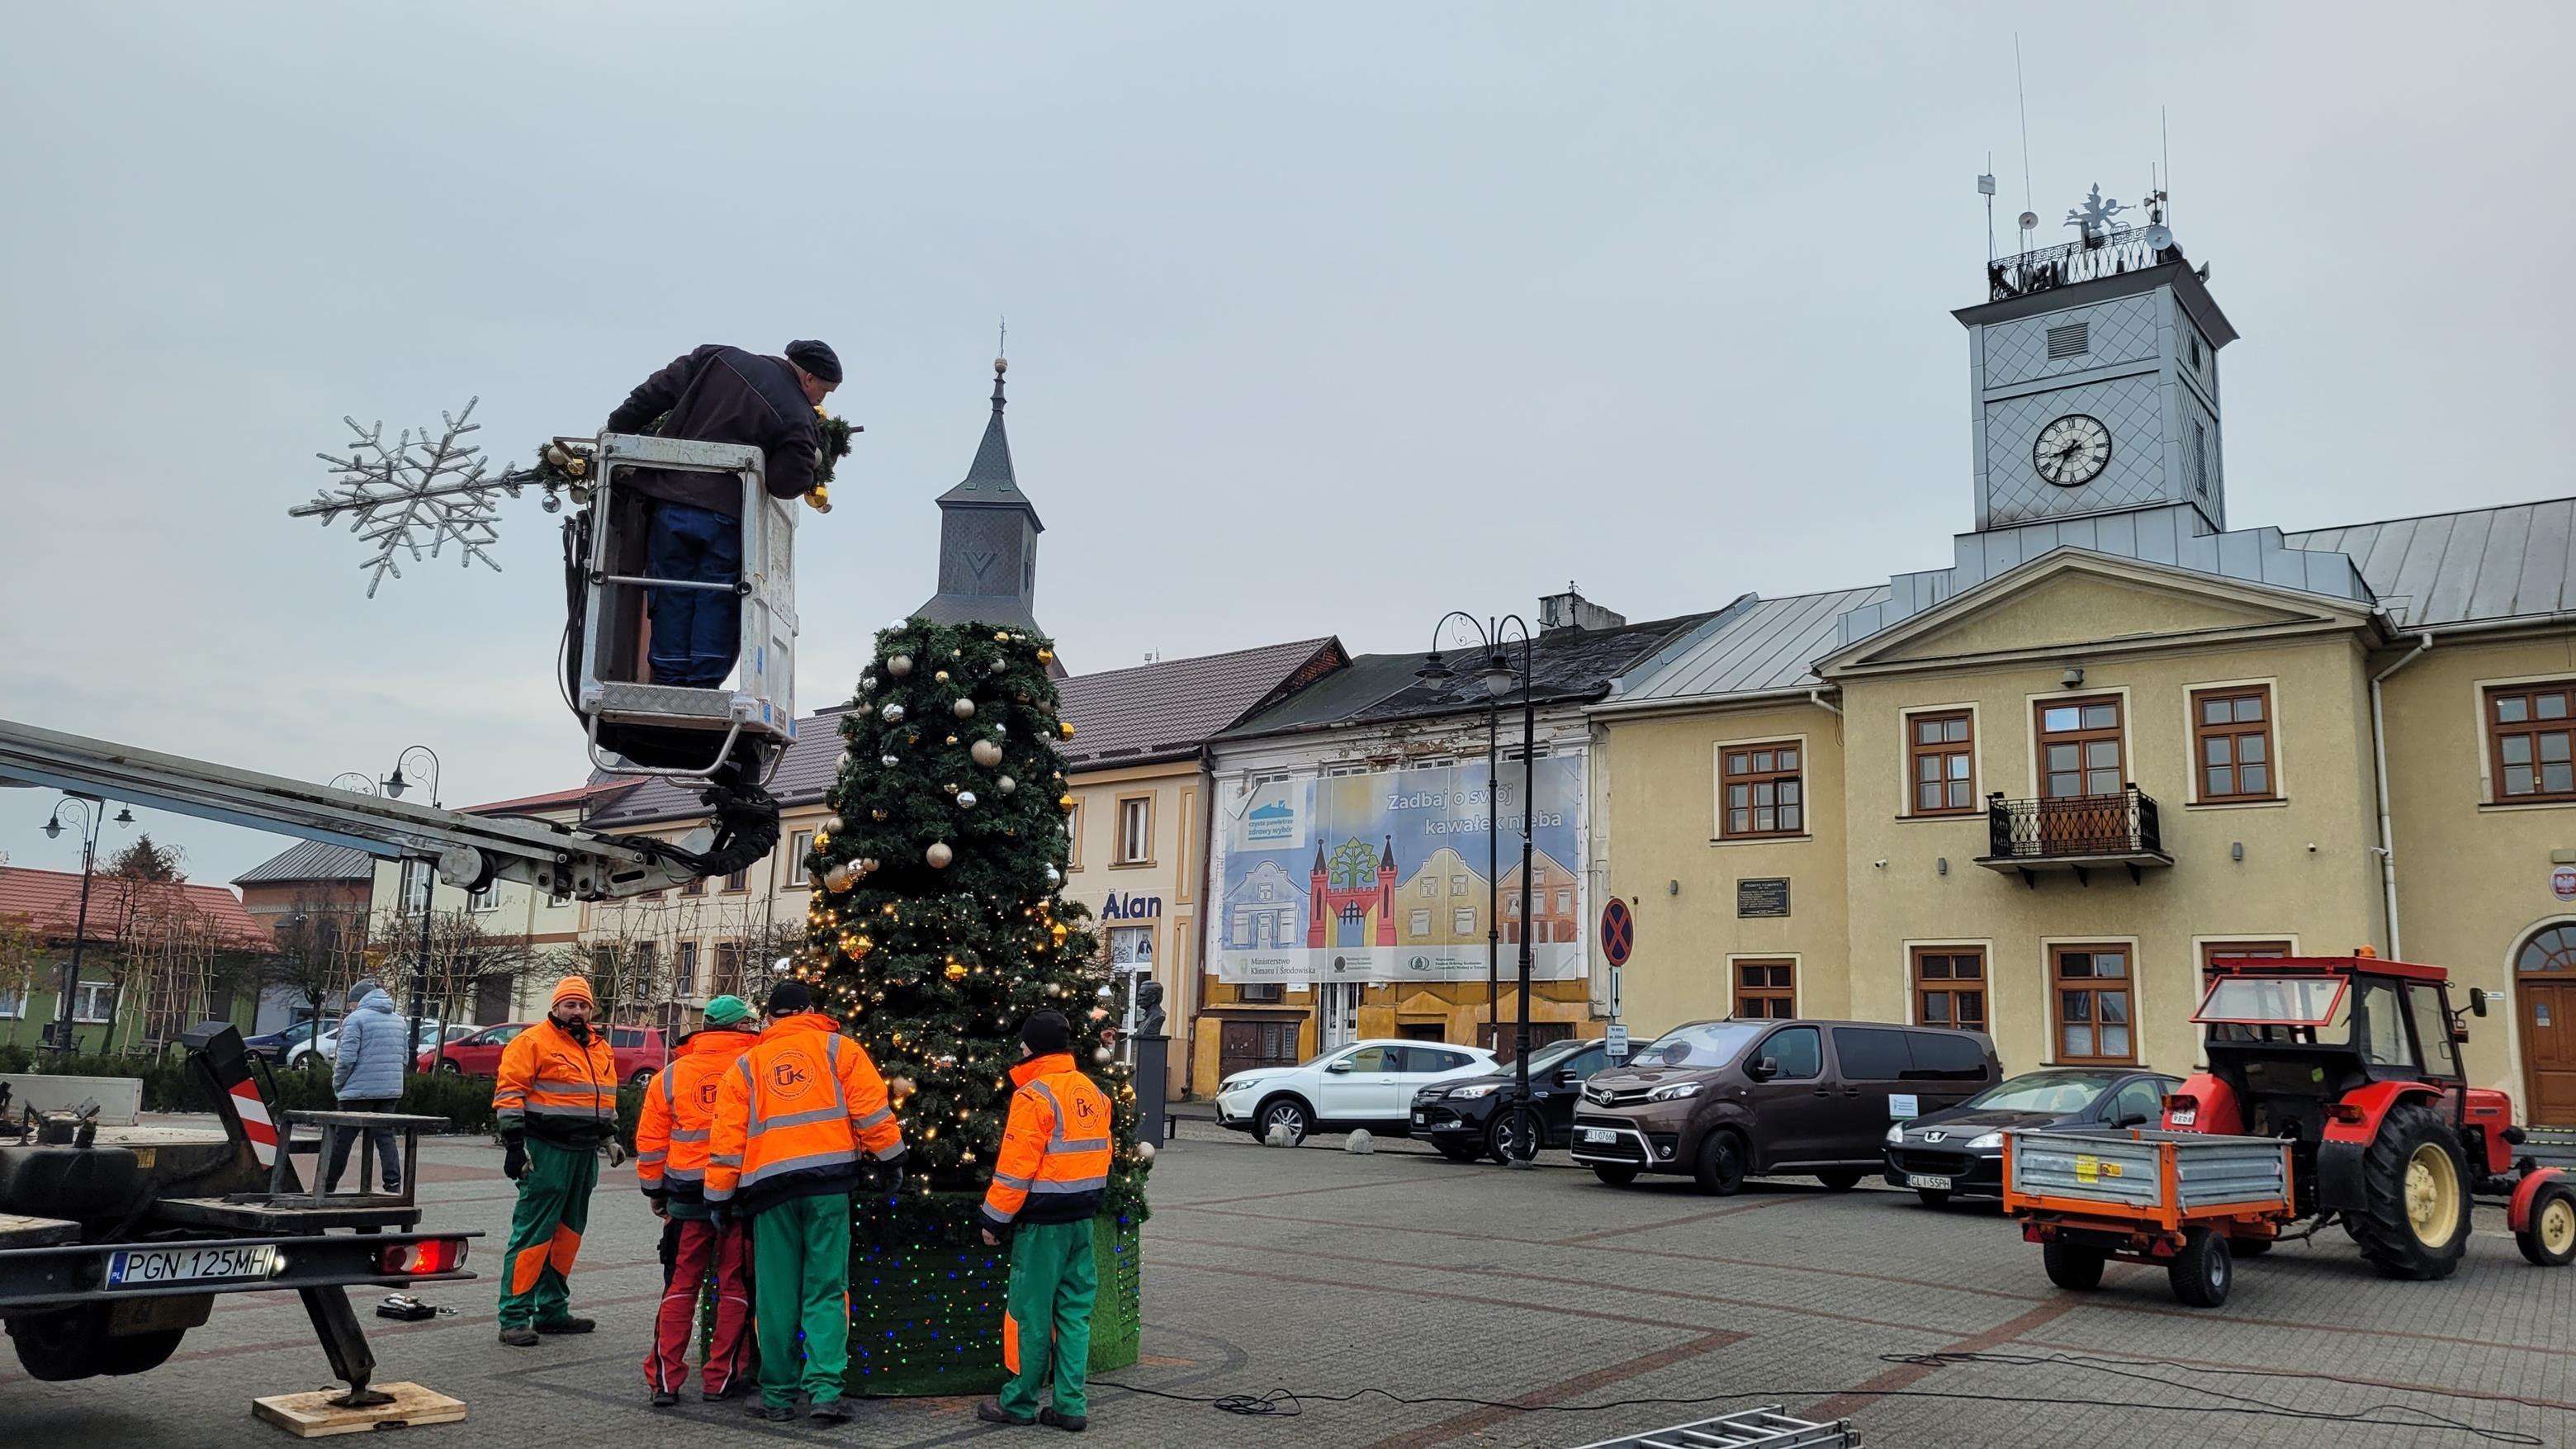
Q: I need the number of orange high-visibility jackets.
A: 4